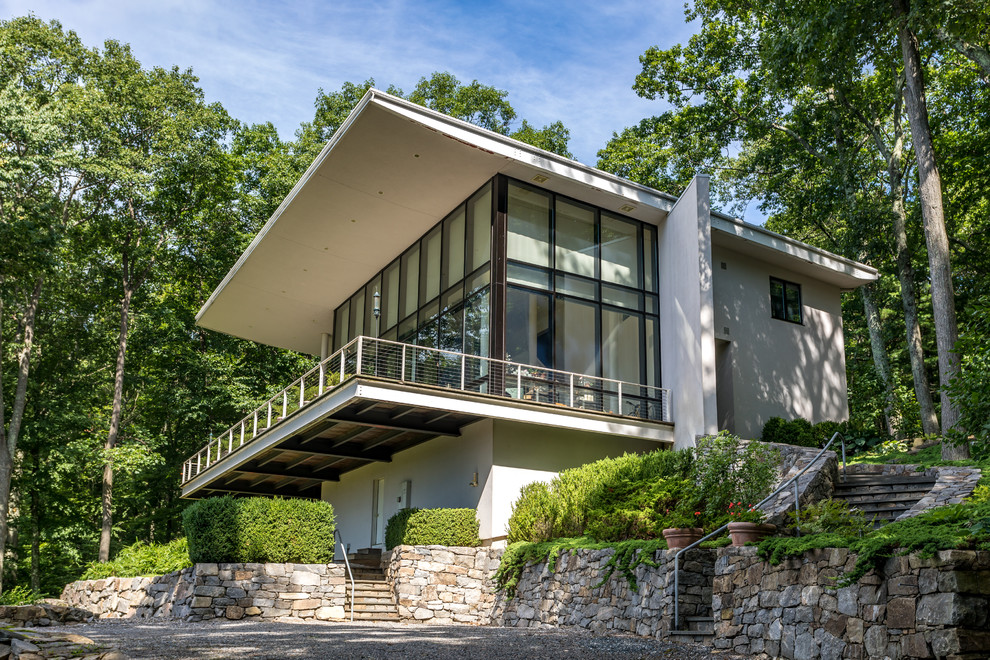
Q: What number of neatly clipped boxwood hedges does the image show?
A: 2